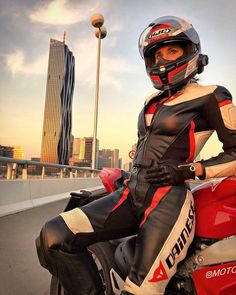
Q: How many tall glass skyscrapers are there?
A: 1